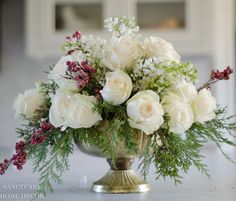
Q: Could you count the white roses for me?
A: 11